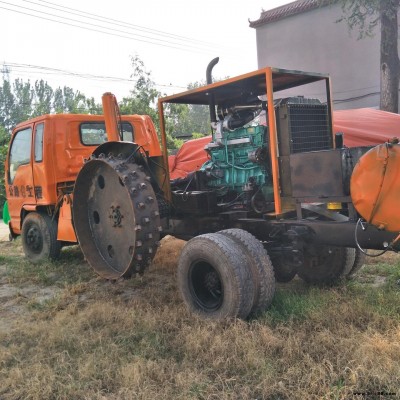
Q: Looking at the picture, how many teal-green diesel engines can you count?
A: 1